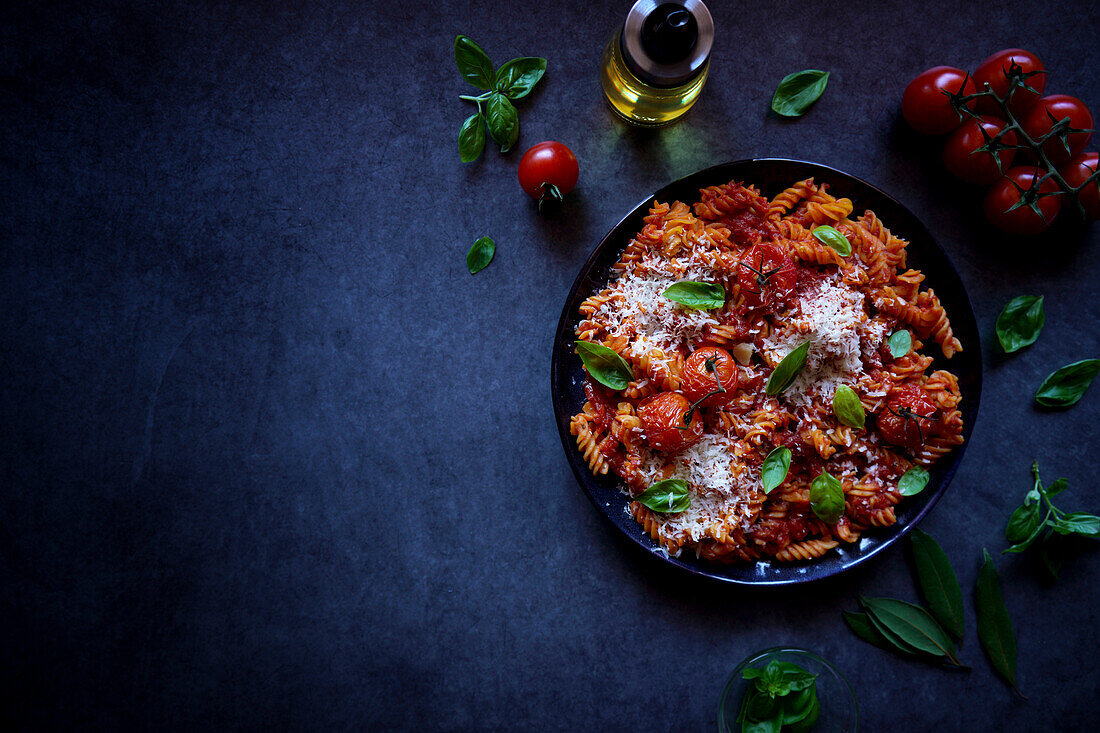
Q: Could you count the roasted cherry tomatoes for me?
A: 4